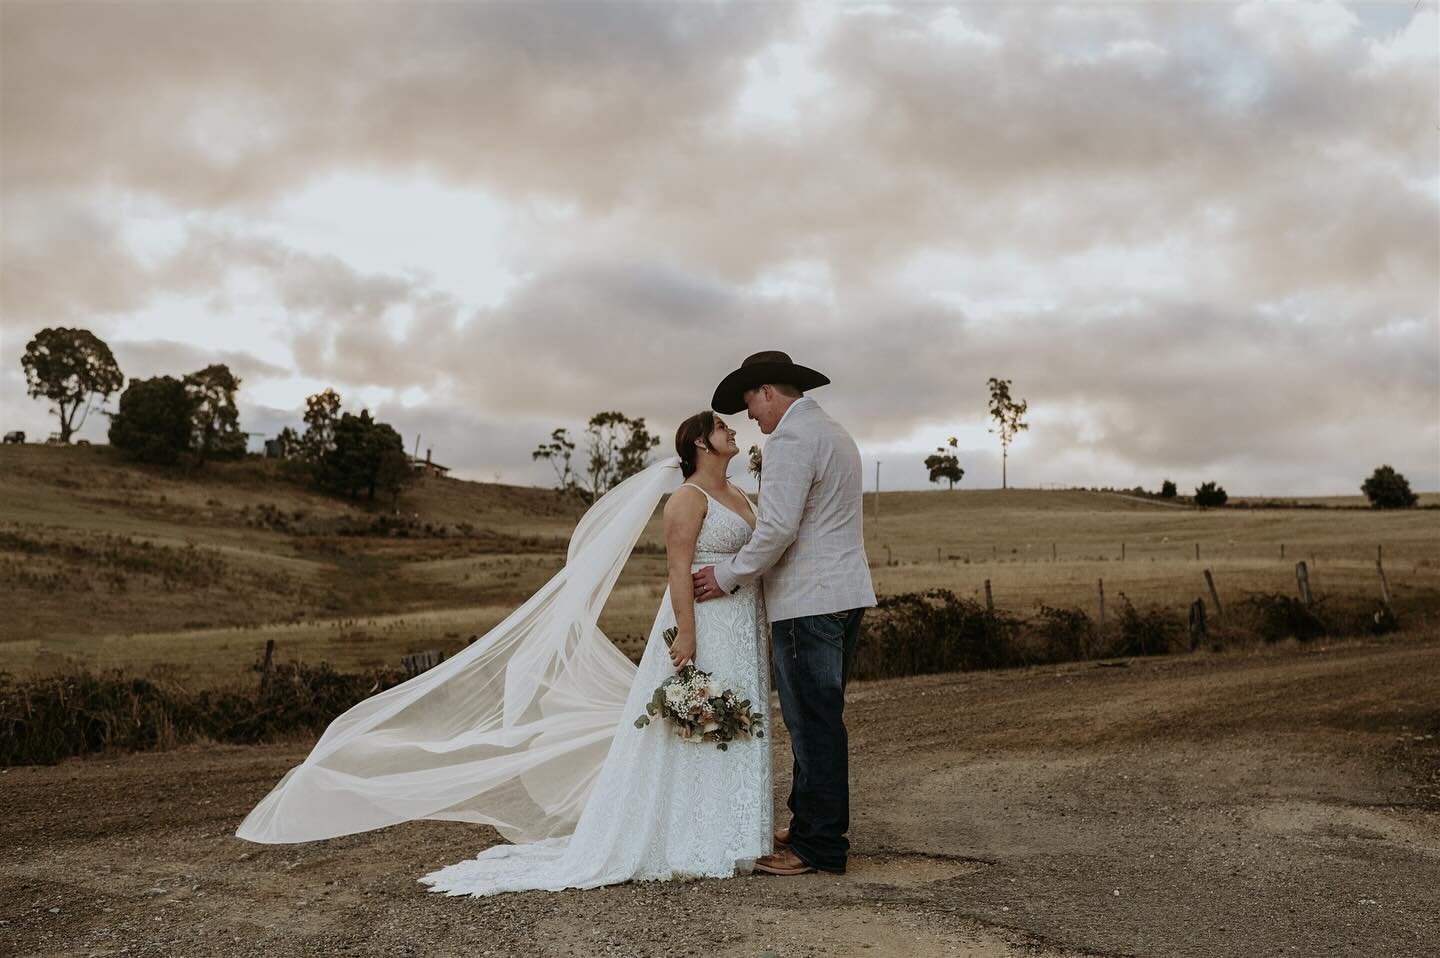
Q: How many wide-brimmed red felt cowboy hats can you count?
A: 0